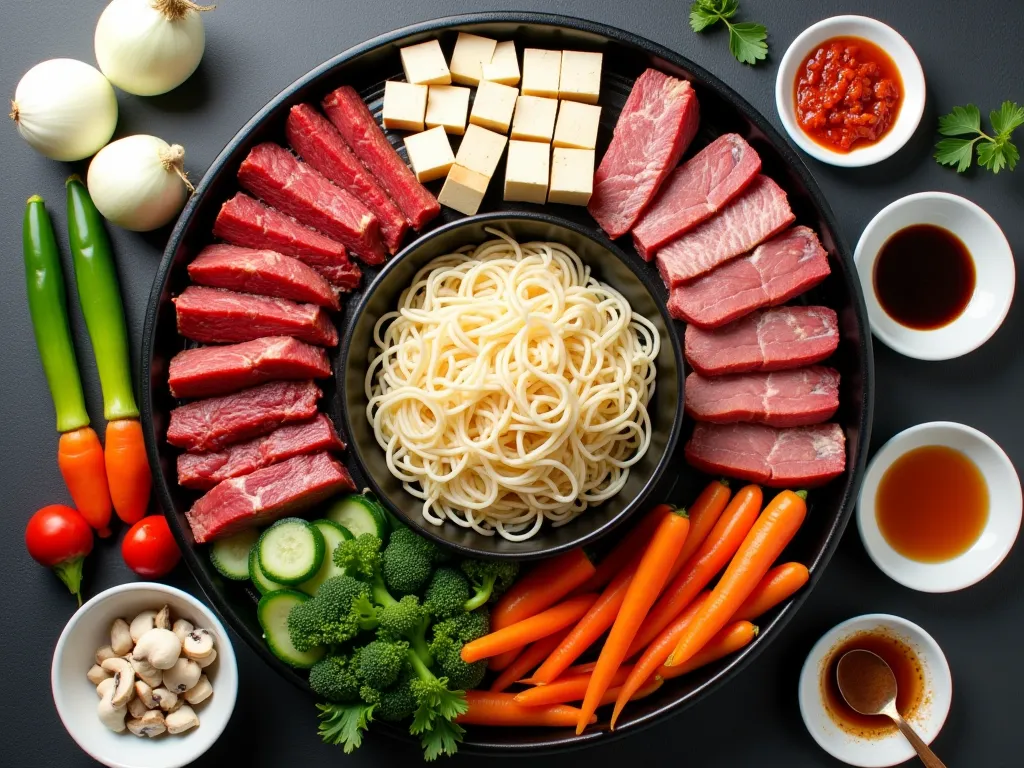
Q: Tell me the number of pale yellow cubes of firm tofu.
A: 15